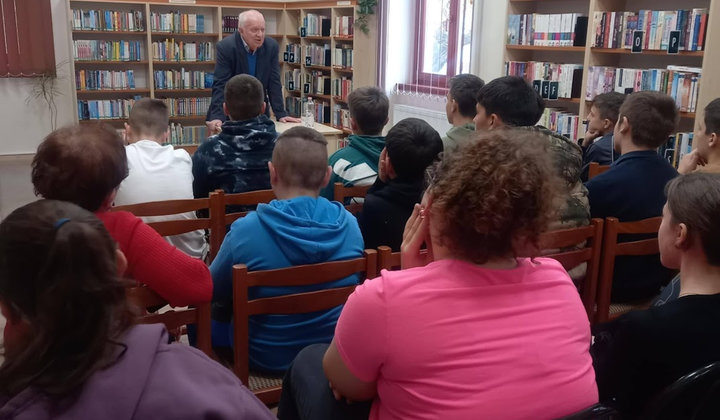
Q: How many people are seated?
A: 14